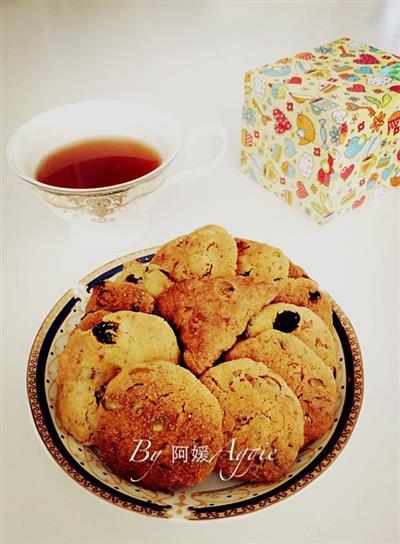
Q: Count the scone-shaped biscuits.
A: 1